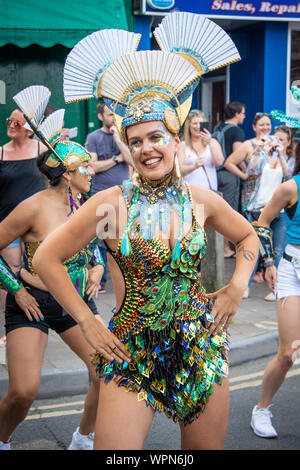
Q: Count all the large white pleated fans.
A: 3